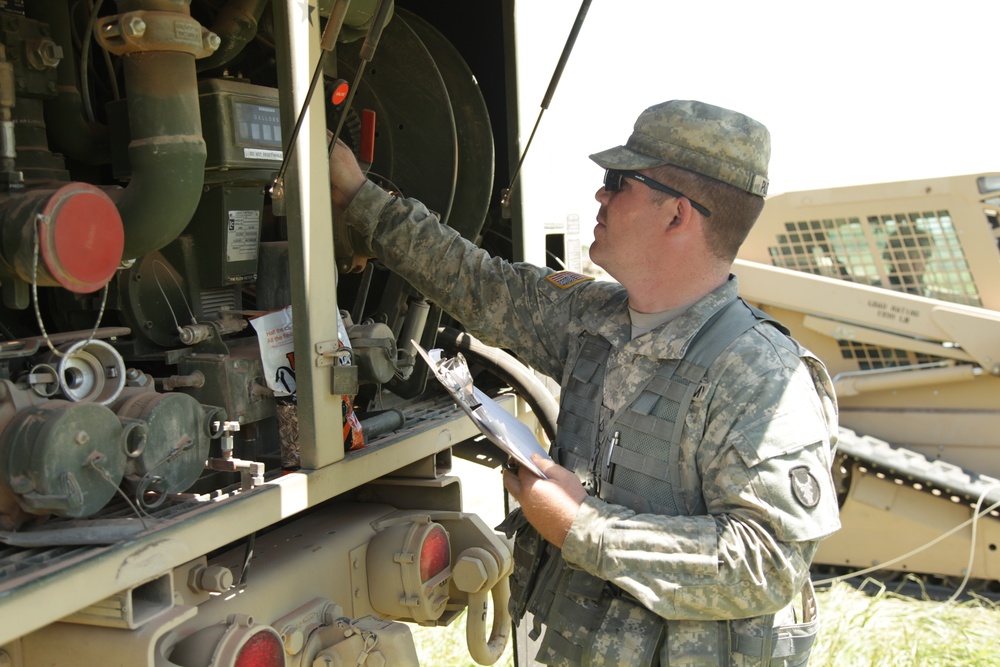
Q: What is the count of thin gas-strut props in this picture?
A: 3